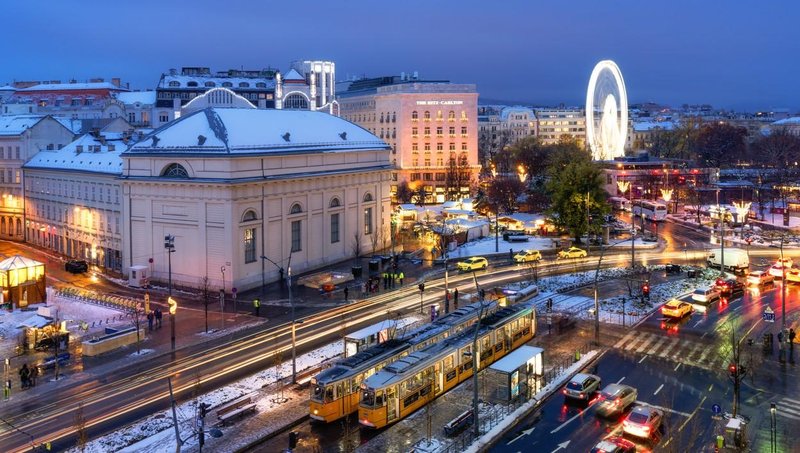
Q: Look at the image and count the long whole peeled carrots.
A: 0